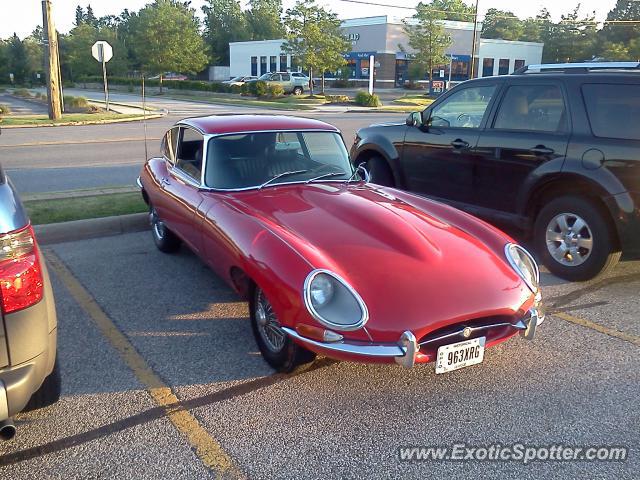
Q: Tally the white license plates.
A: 1